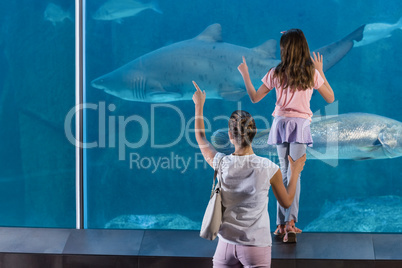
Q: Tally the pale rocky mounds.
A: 2